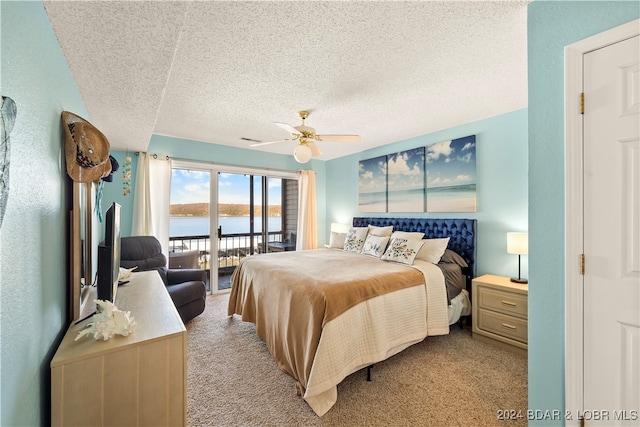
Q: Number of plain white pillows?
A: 4